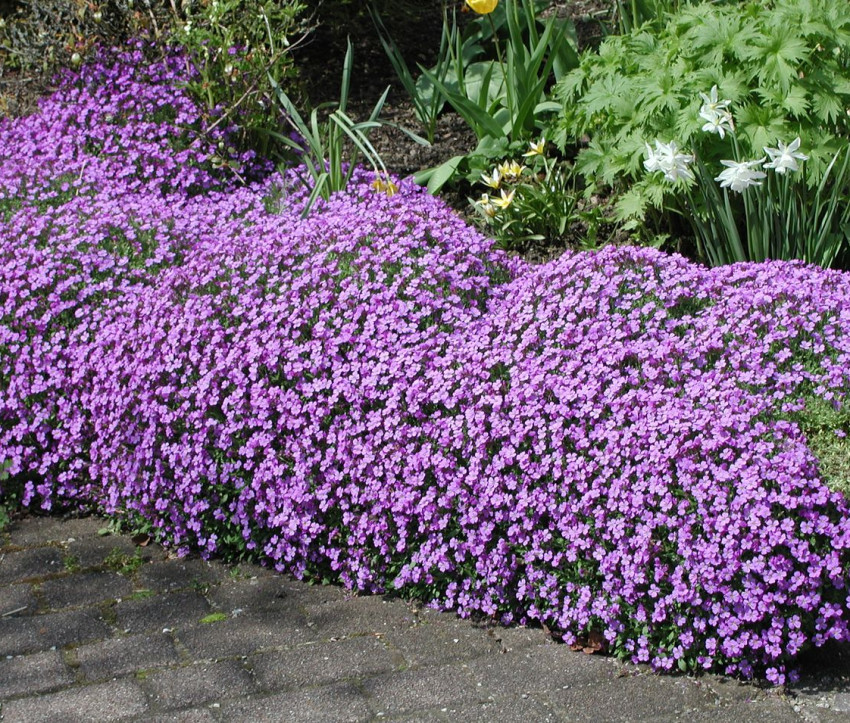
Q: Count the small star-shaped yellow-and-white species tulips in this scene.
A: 7